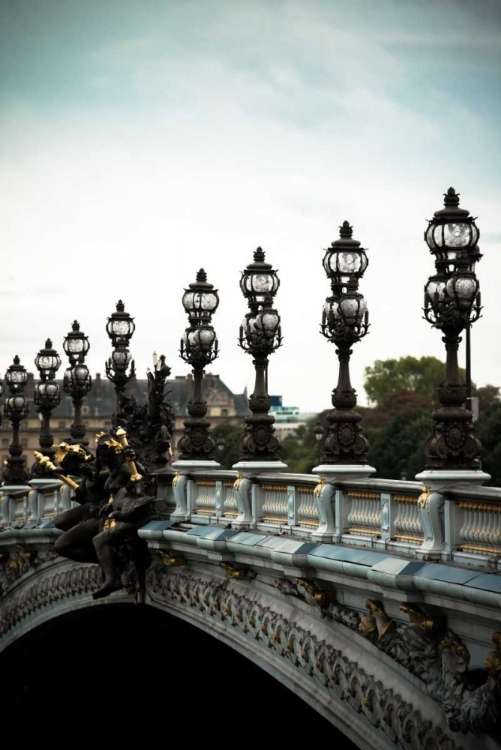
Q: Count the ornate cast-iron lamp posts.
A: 8